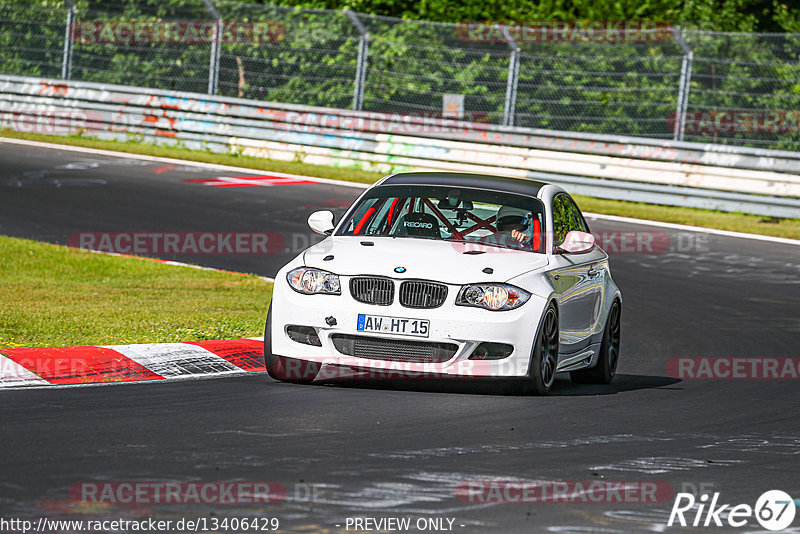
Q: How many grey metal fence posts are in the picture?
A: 5